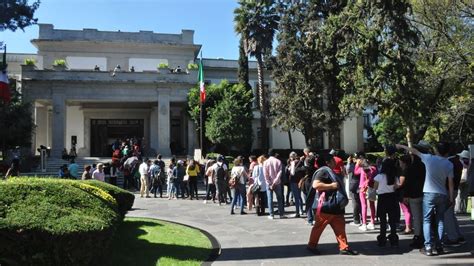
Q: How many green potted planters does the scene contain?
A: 4